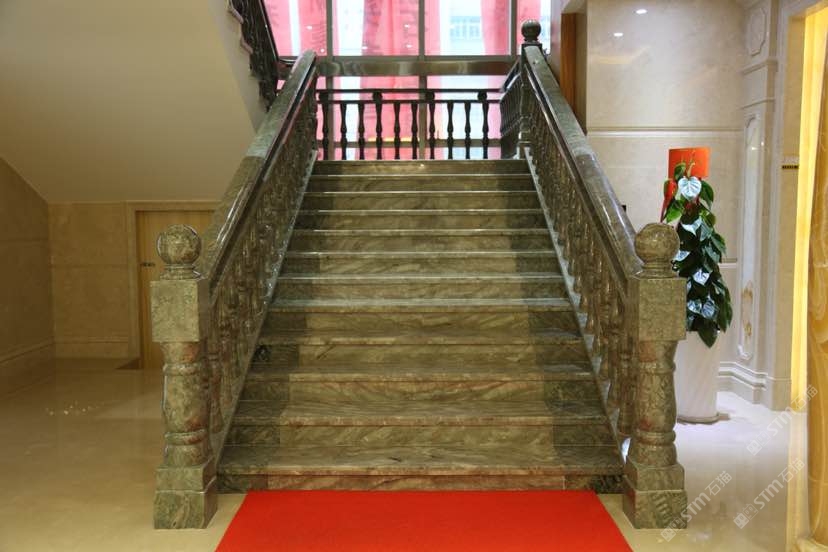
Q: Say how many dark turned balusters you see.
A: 10